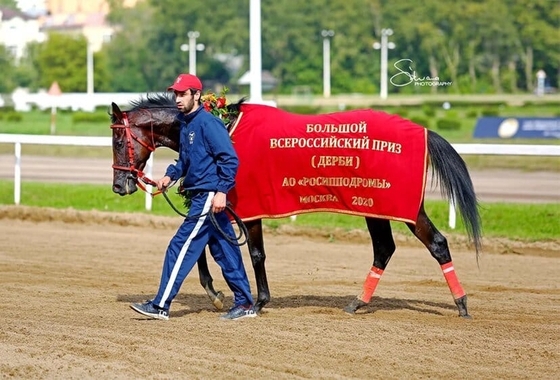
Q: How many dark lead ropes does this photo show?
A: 1